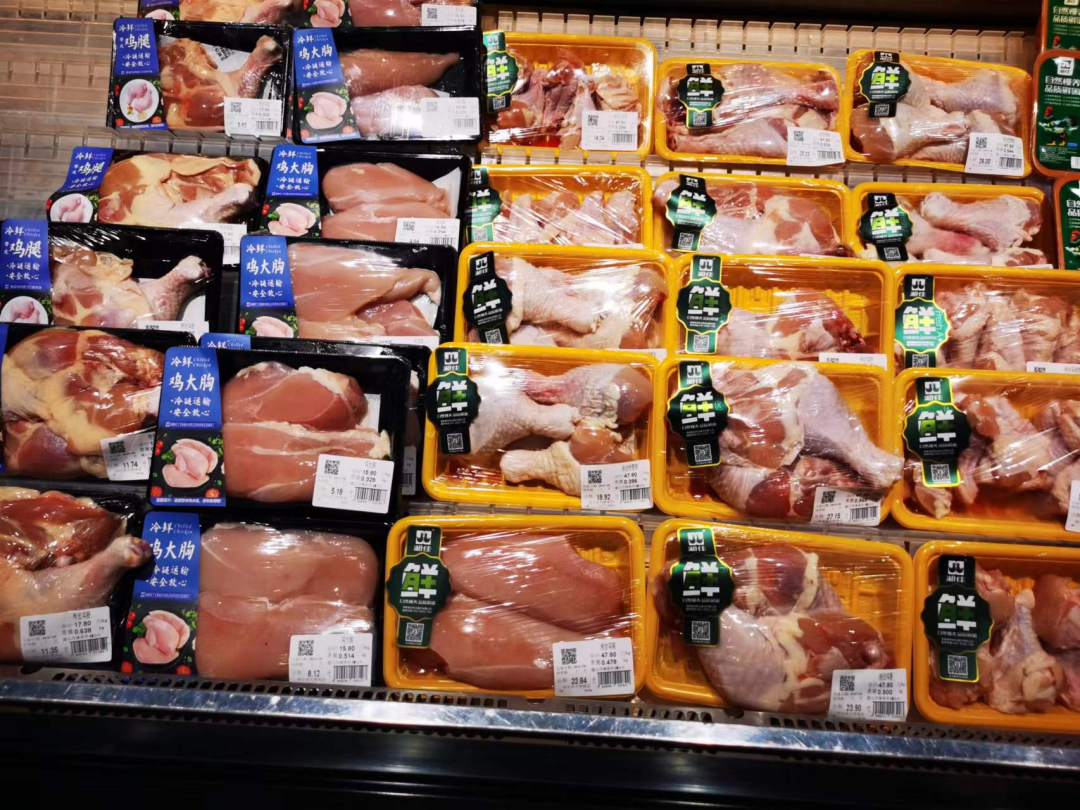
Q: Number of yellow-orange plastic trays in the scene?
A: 15